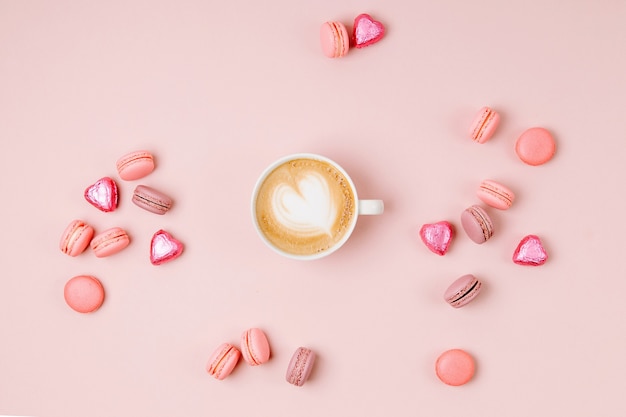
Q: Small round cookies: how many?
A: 15